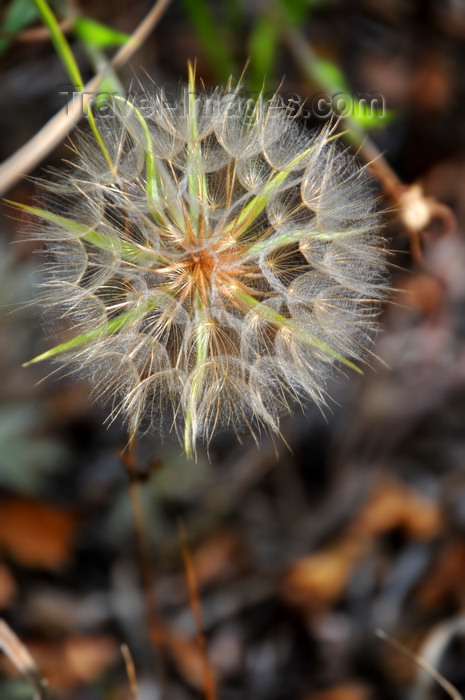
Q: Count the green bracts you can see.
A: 8